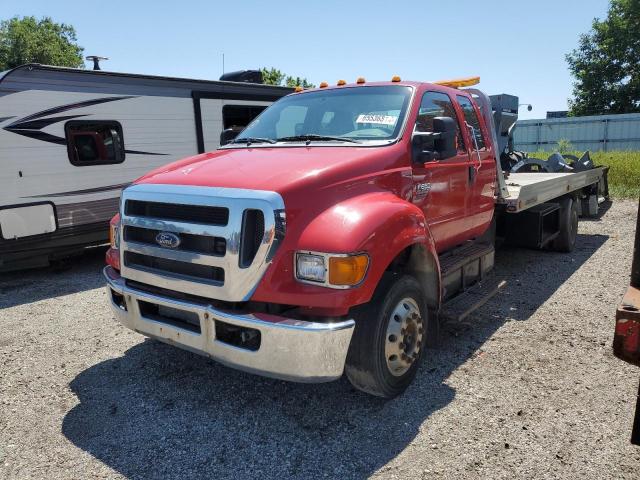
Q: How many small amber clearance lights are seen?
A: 5